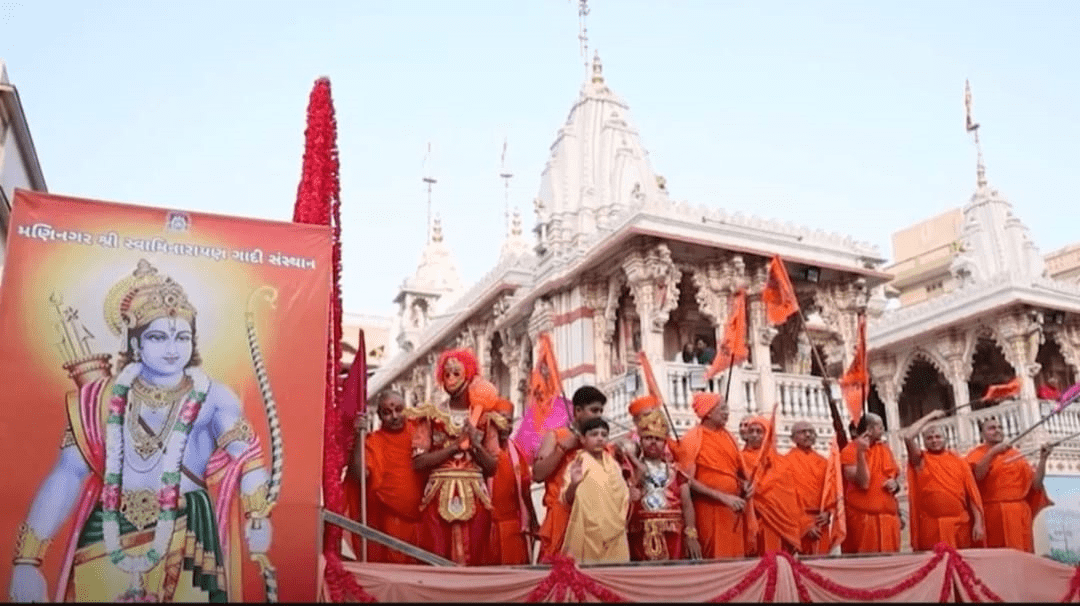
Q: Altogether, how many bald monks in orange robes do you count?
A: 5